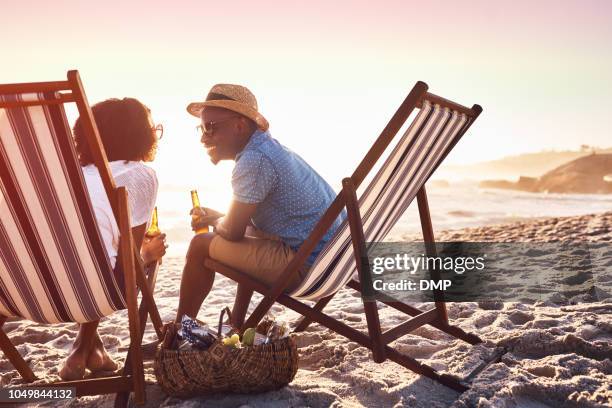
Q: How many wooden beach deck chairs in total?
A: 2